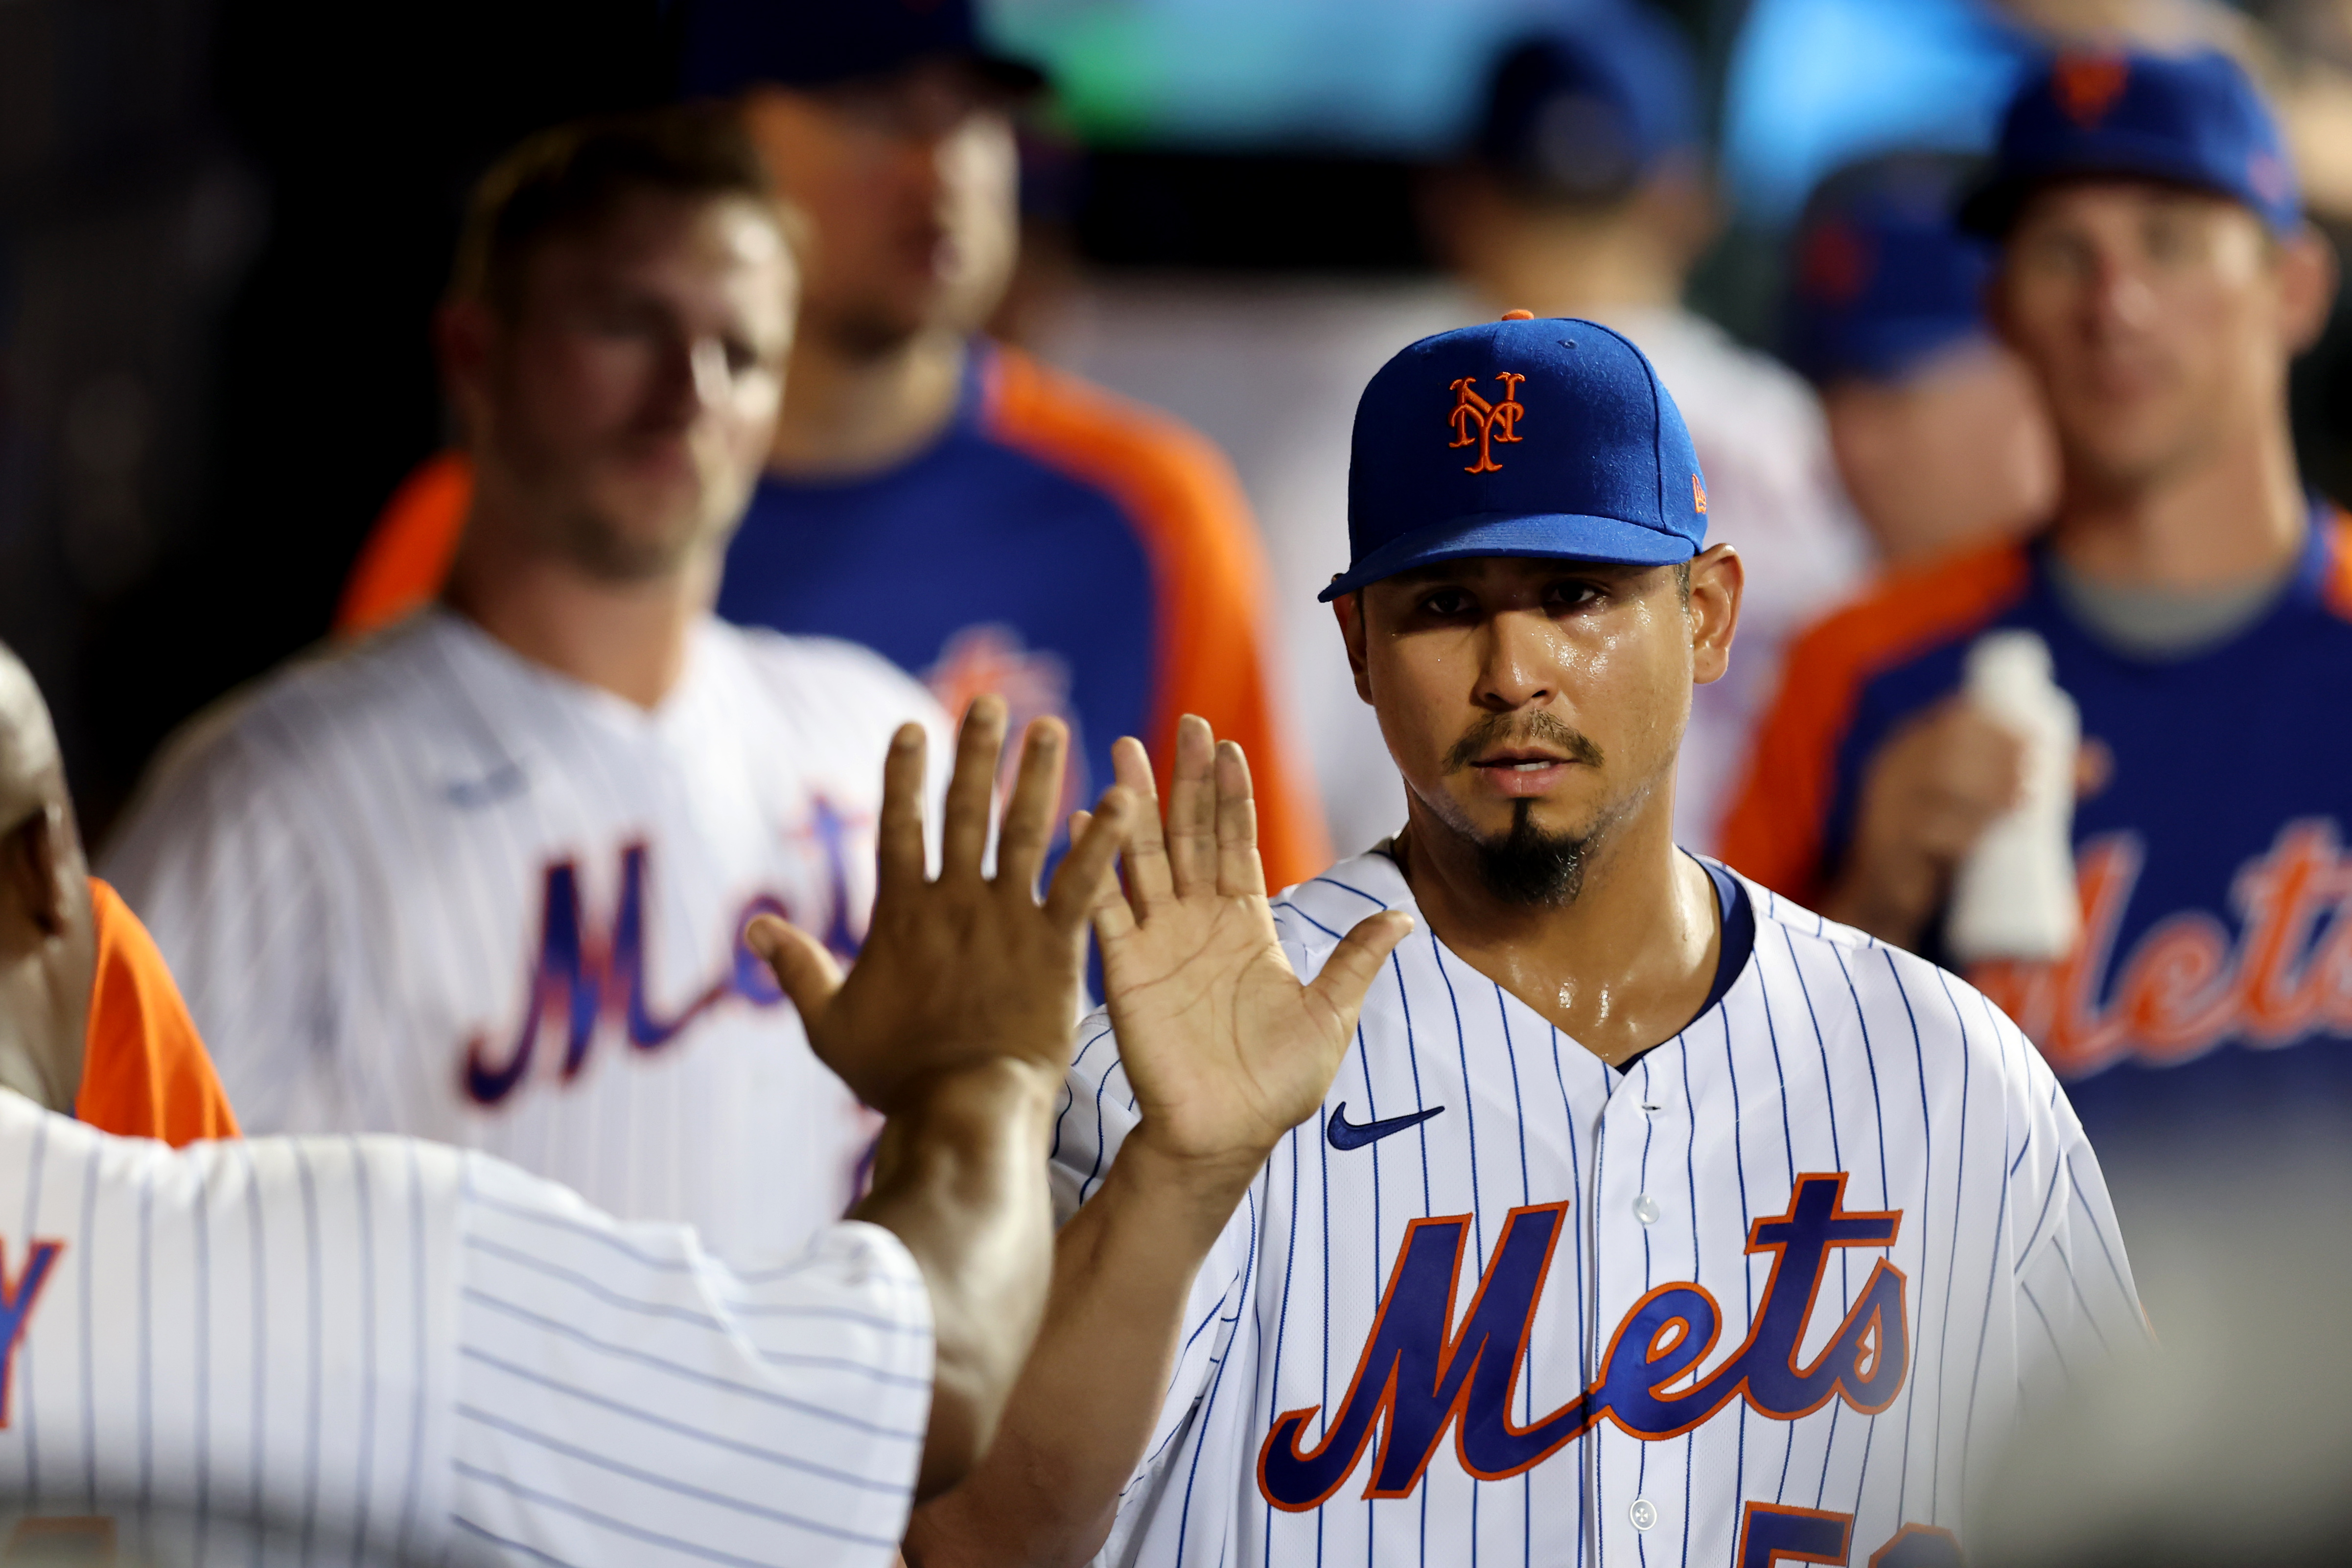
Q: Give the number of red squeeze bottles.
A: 0